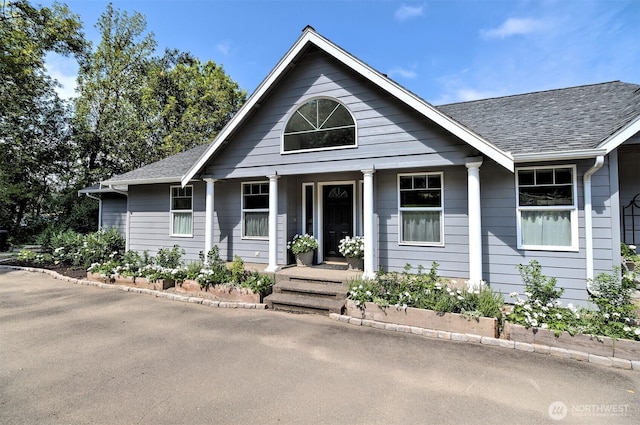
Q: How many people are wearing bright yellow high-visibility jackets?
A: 0